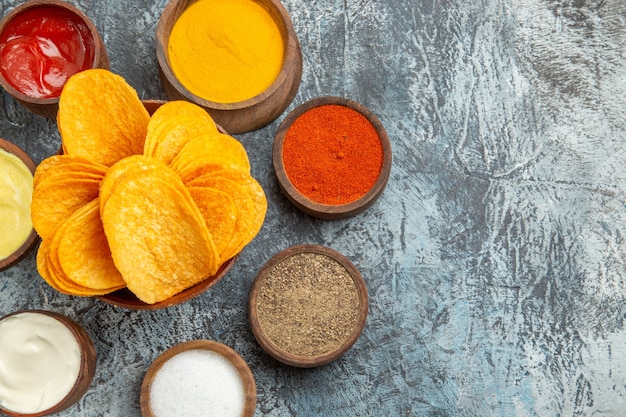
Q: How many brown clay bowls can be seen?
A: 8